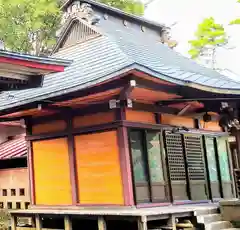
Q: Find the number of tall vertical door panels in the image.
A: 6